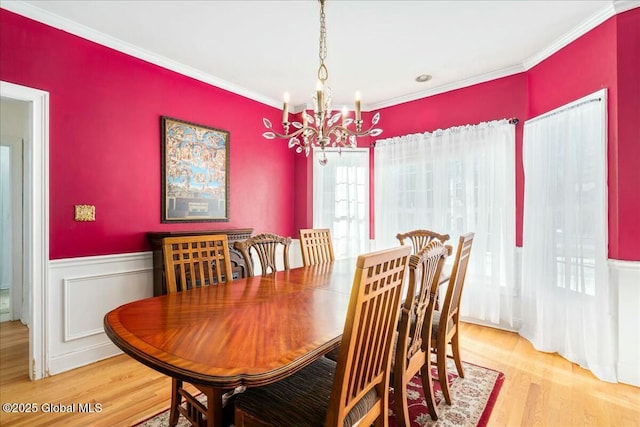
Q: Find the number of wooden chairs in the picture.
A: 7